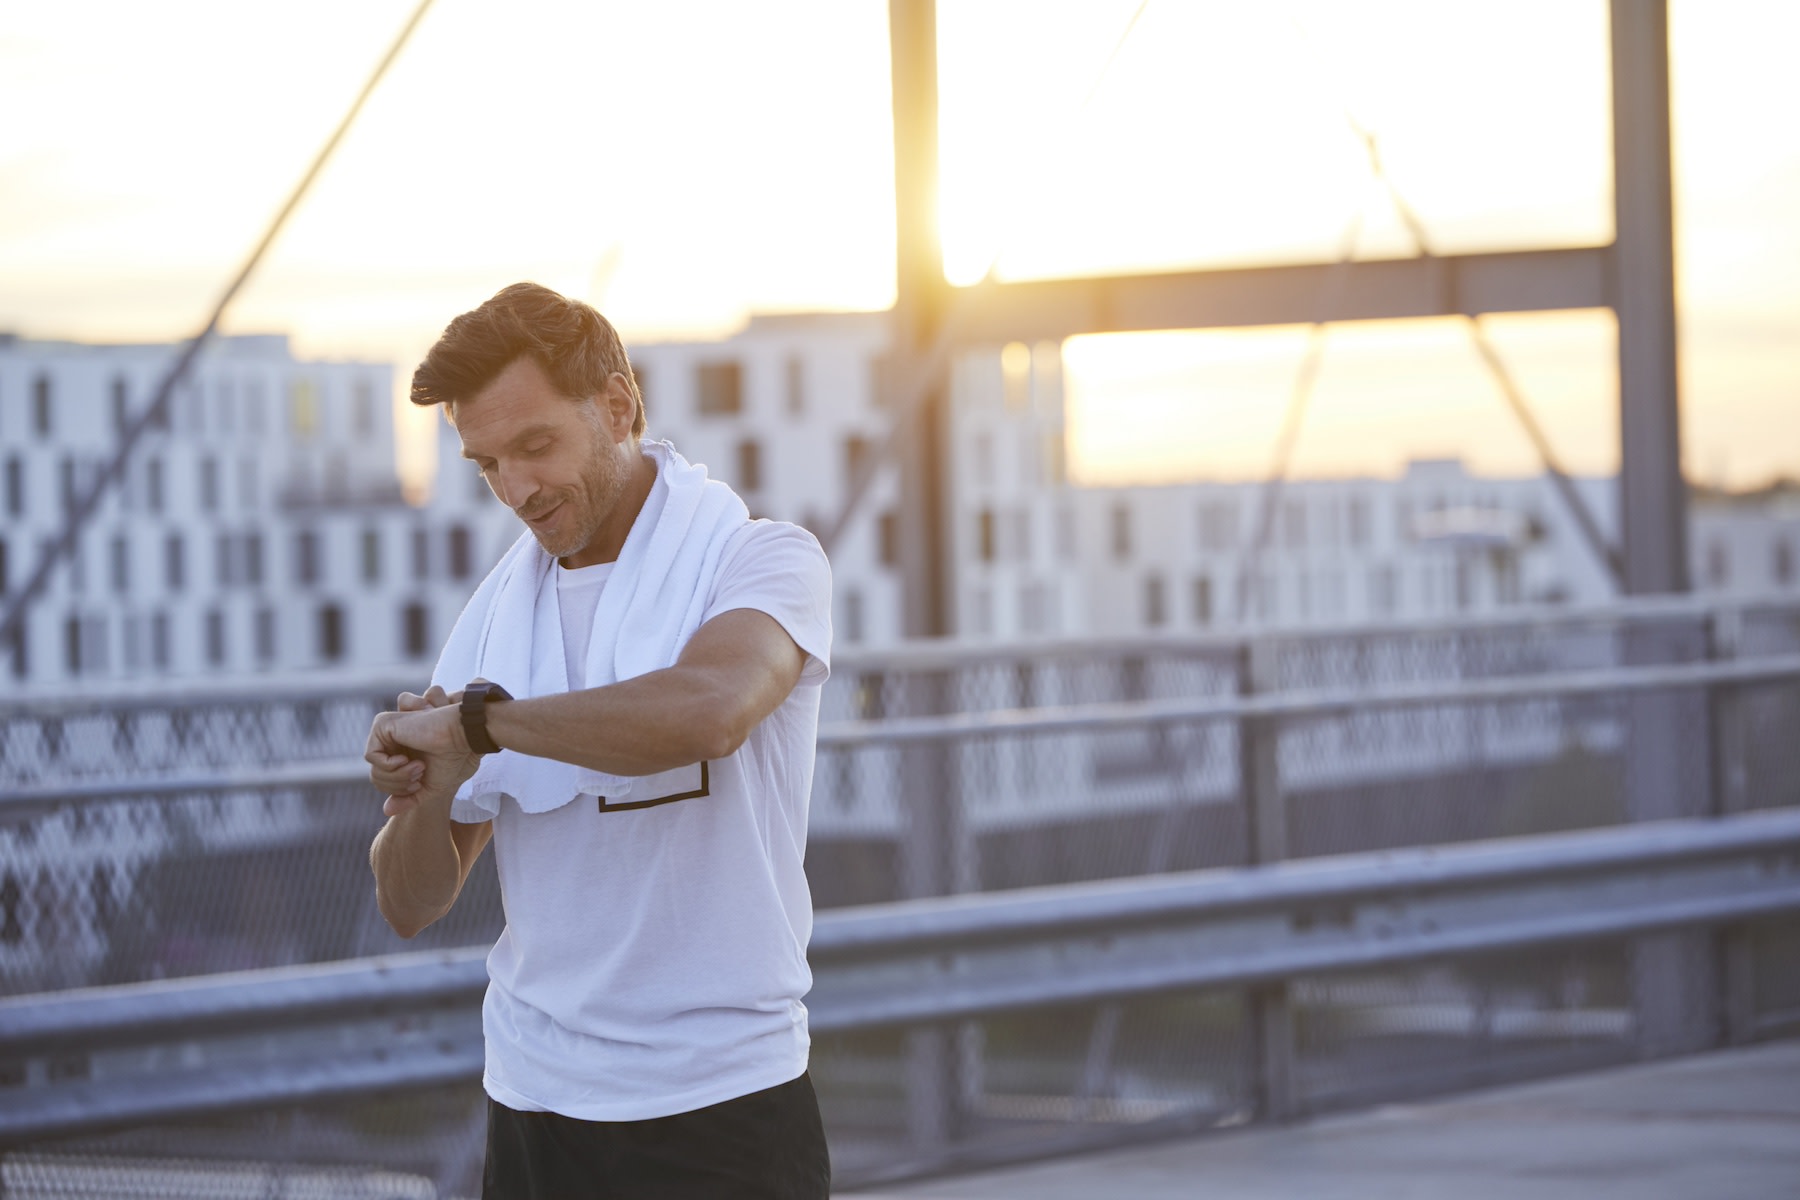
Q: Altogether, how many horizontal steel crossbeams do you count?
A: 1